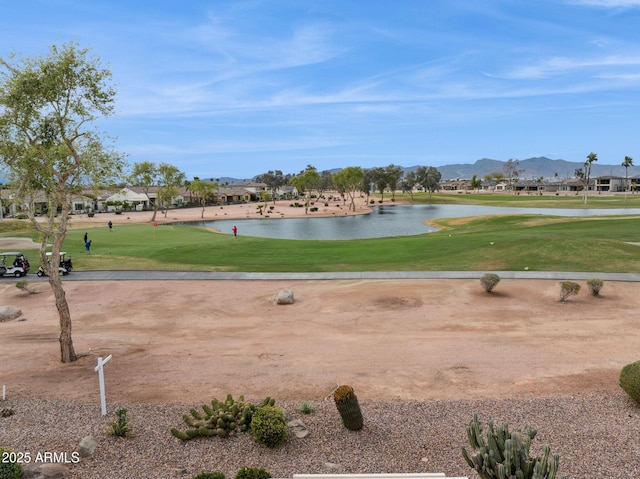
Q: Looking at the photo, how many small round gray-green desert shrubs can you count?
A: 3